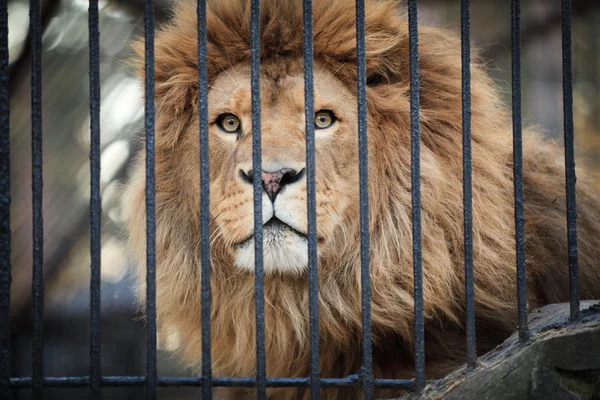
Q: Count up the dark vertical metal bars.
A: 12